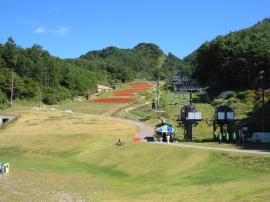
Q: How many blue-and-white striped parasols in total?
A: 1